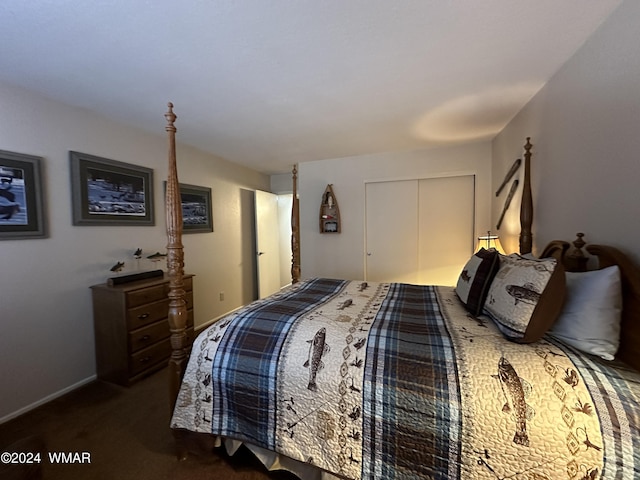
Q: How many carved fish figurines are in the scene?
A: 3